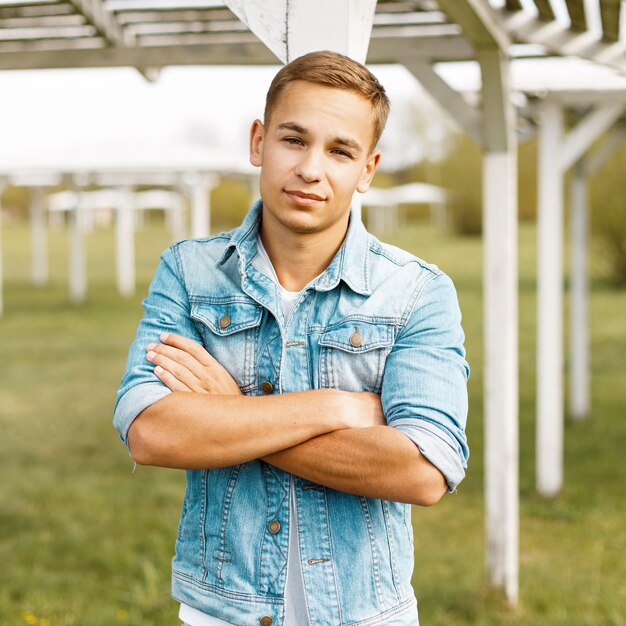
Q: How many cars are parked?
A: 0